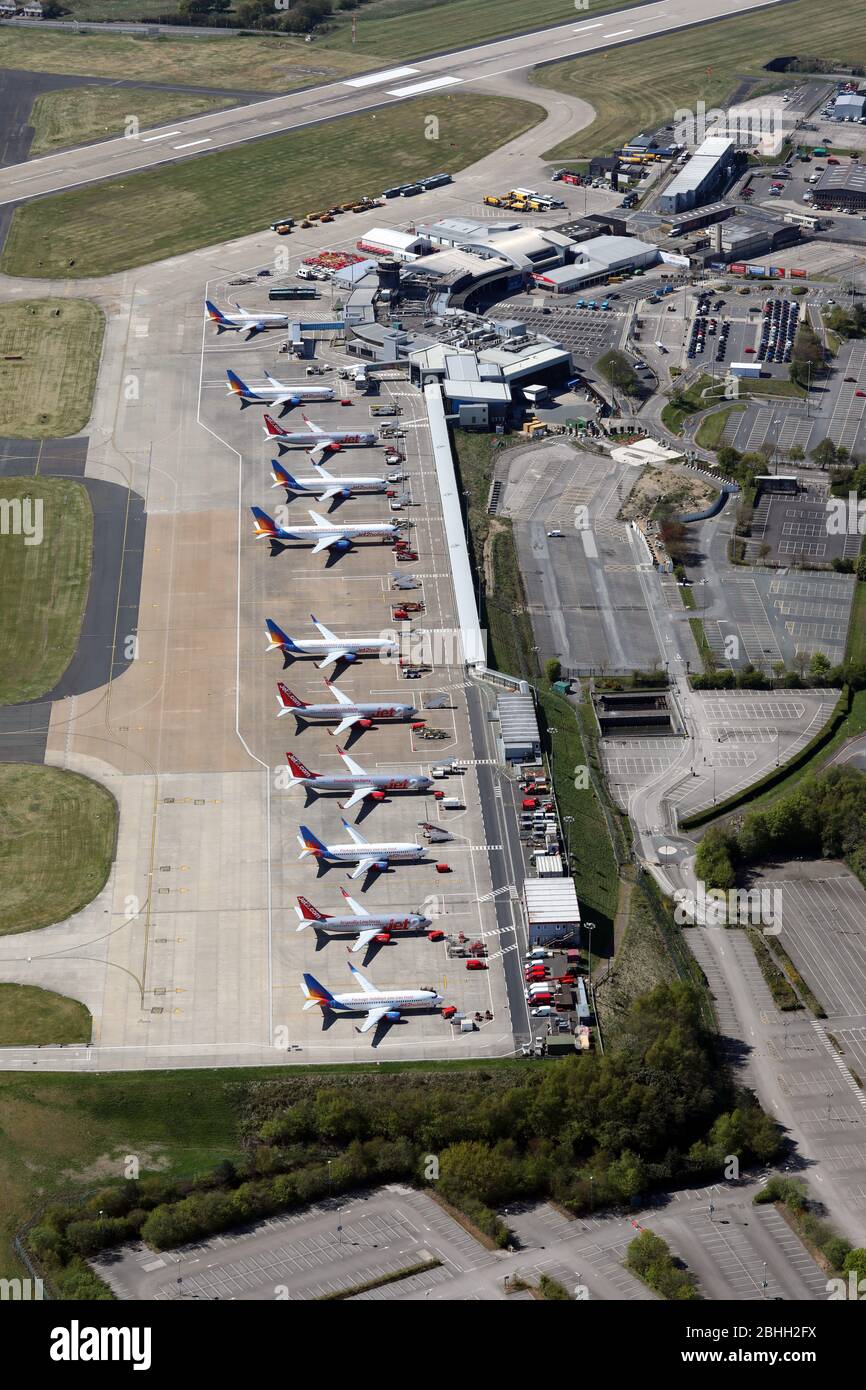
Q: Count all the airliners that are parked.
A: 11